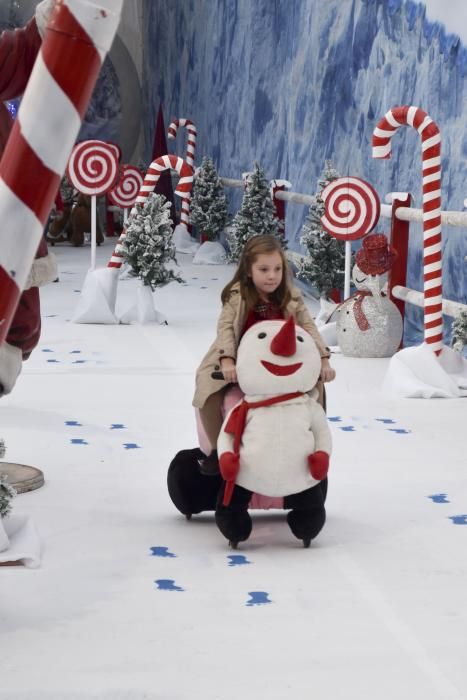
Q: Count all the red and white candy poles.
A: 4